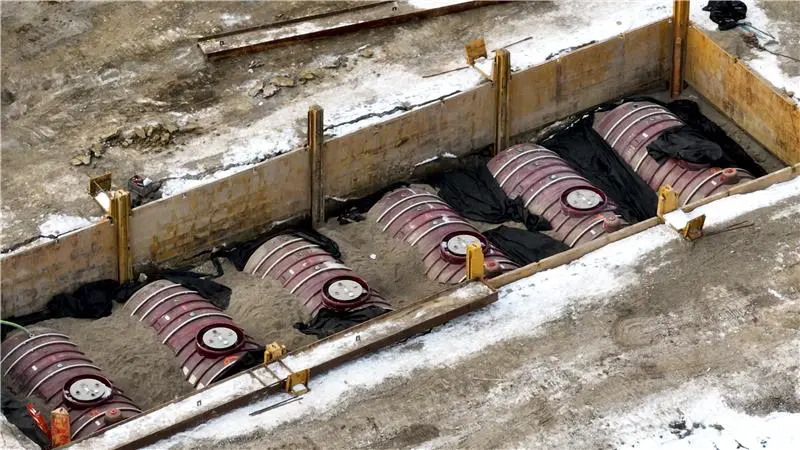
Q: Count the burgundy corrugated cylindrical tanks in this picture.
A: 6